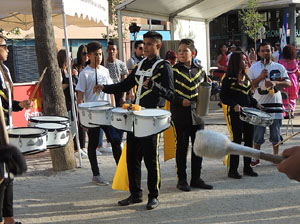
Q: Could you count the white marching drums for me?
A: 7